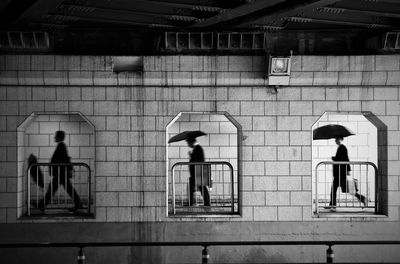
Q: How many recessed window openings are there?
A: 3